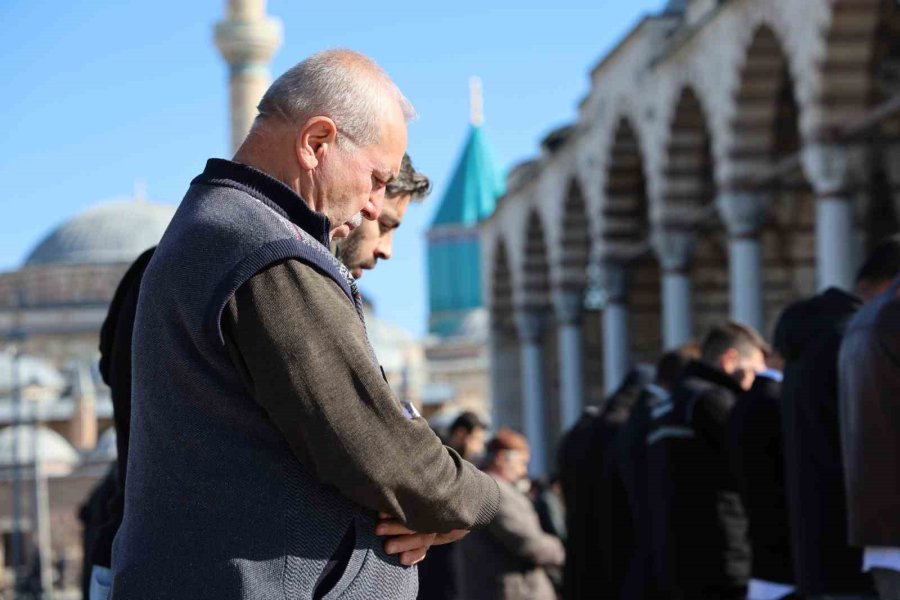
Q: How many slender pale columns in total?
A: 6